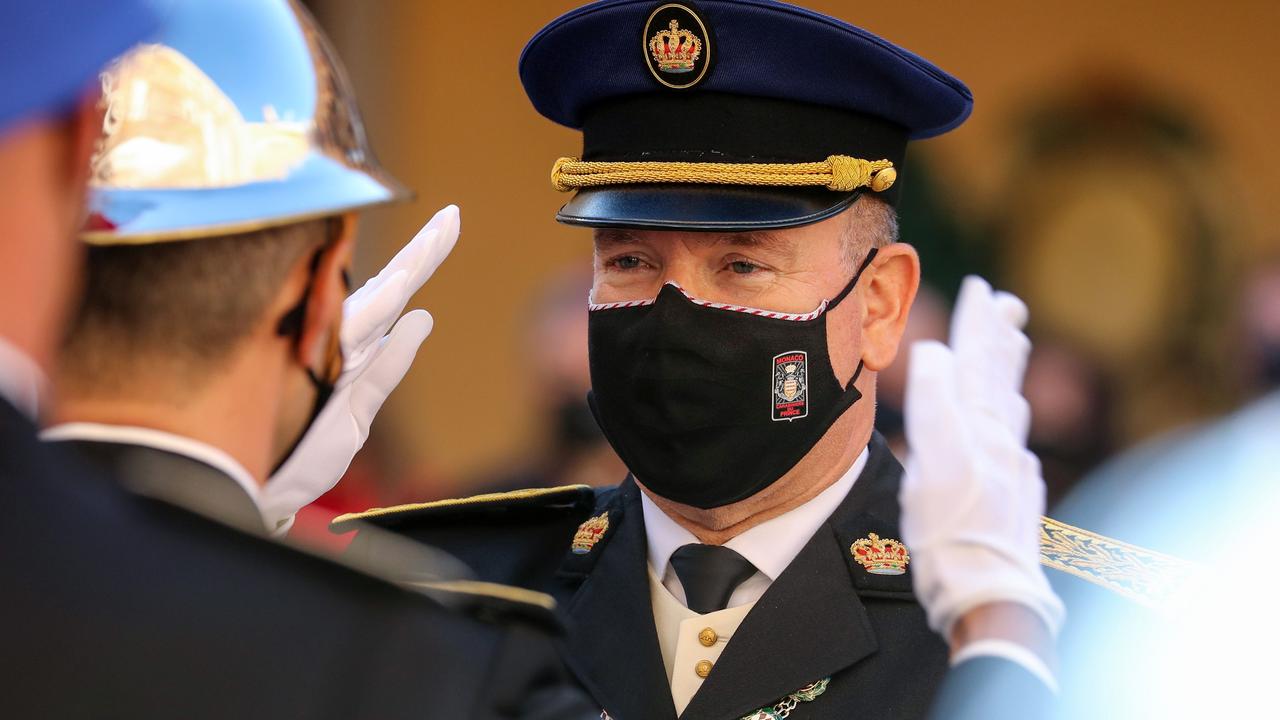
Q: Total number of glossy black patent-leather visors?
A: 1